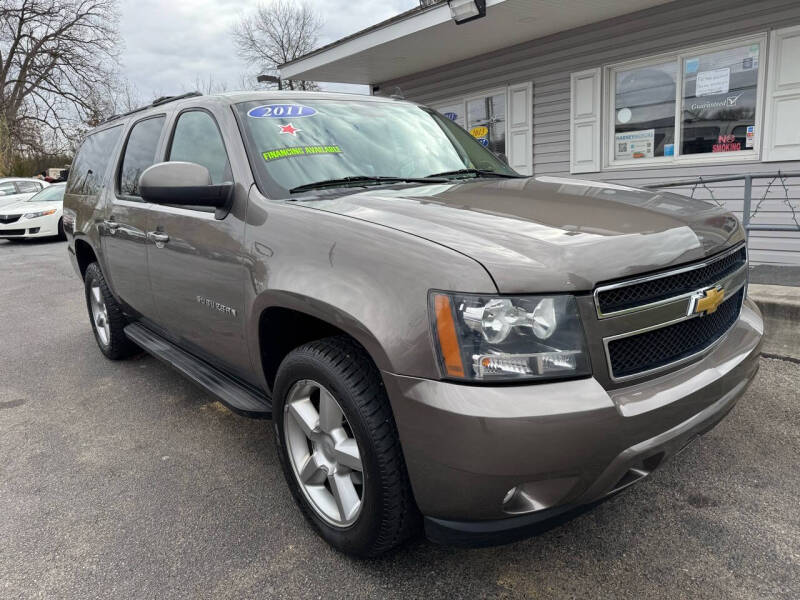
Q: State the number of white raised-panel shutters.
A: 3